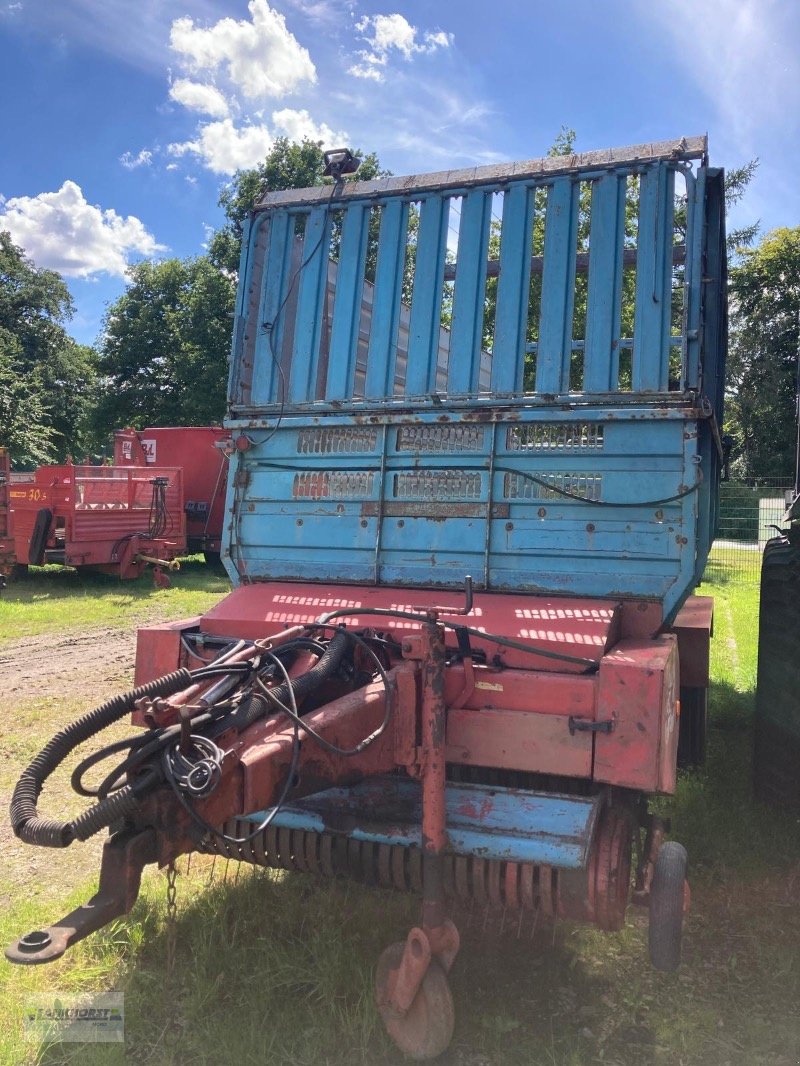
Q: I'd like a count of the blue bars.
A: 10